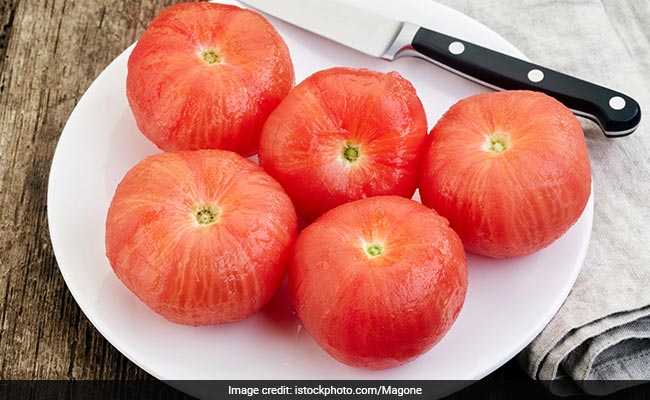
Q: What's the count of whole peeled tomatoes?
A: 5